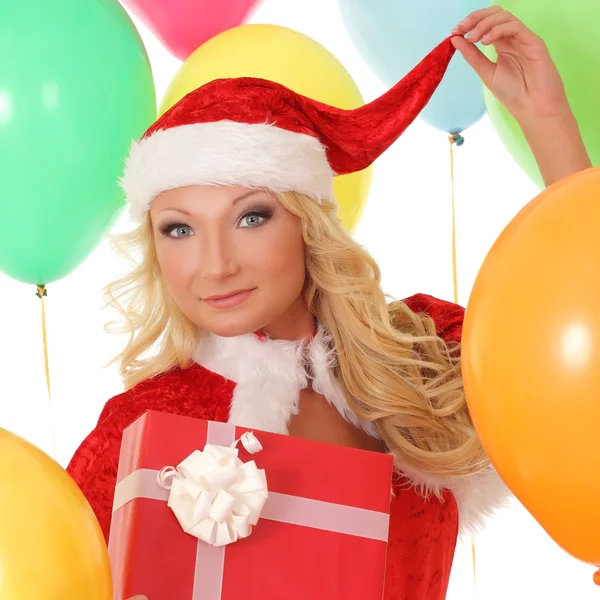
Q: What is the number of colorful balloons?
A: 7